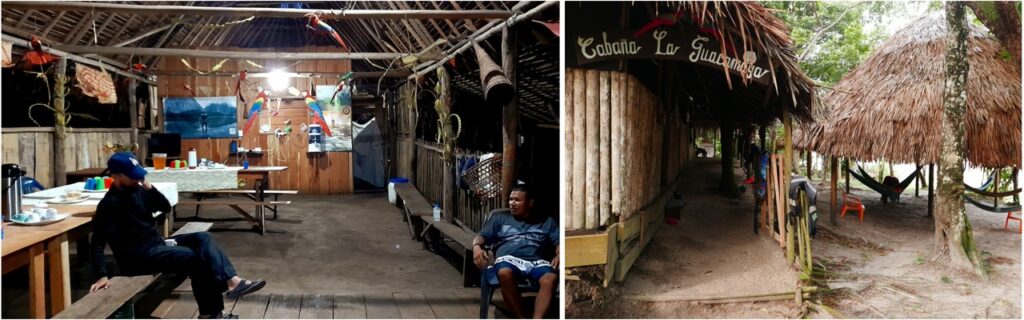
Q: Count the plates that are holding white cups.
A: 1